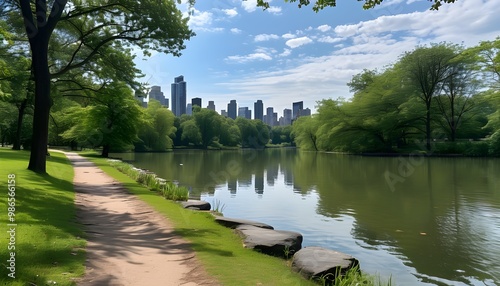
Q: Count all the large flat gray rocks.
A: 4